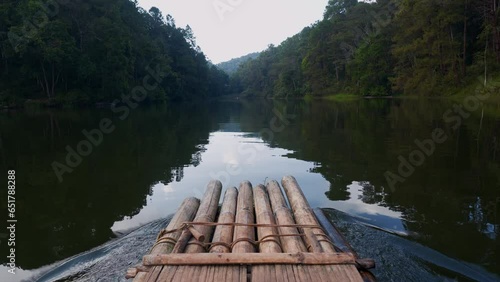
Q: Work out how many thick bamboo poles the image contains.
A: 7